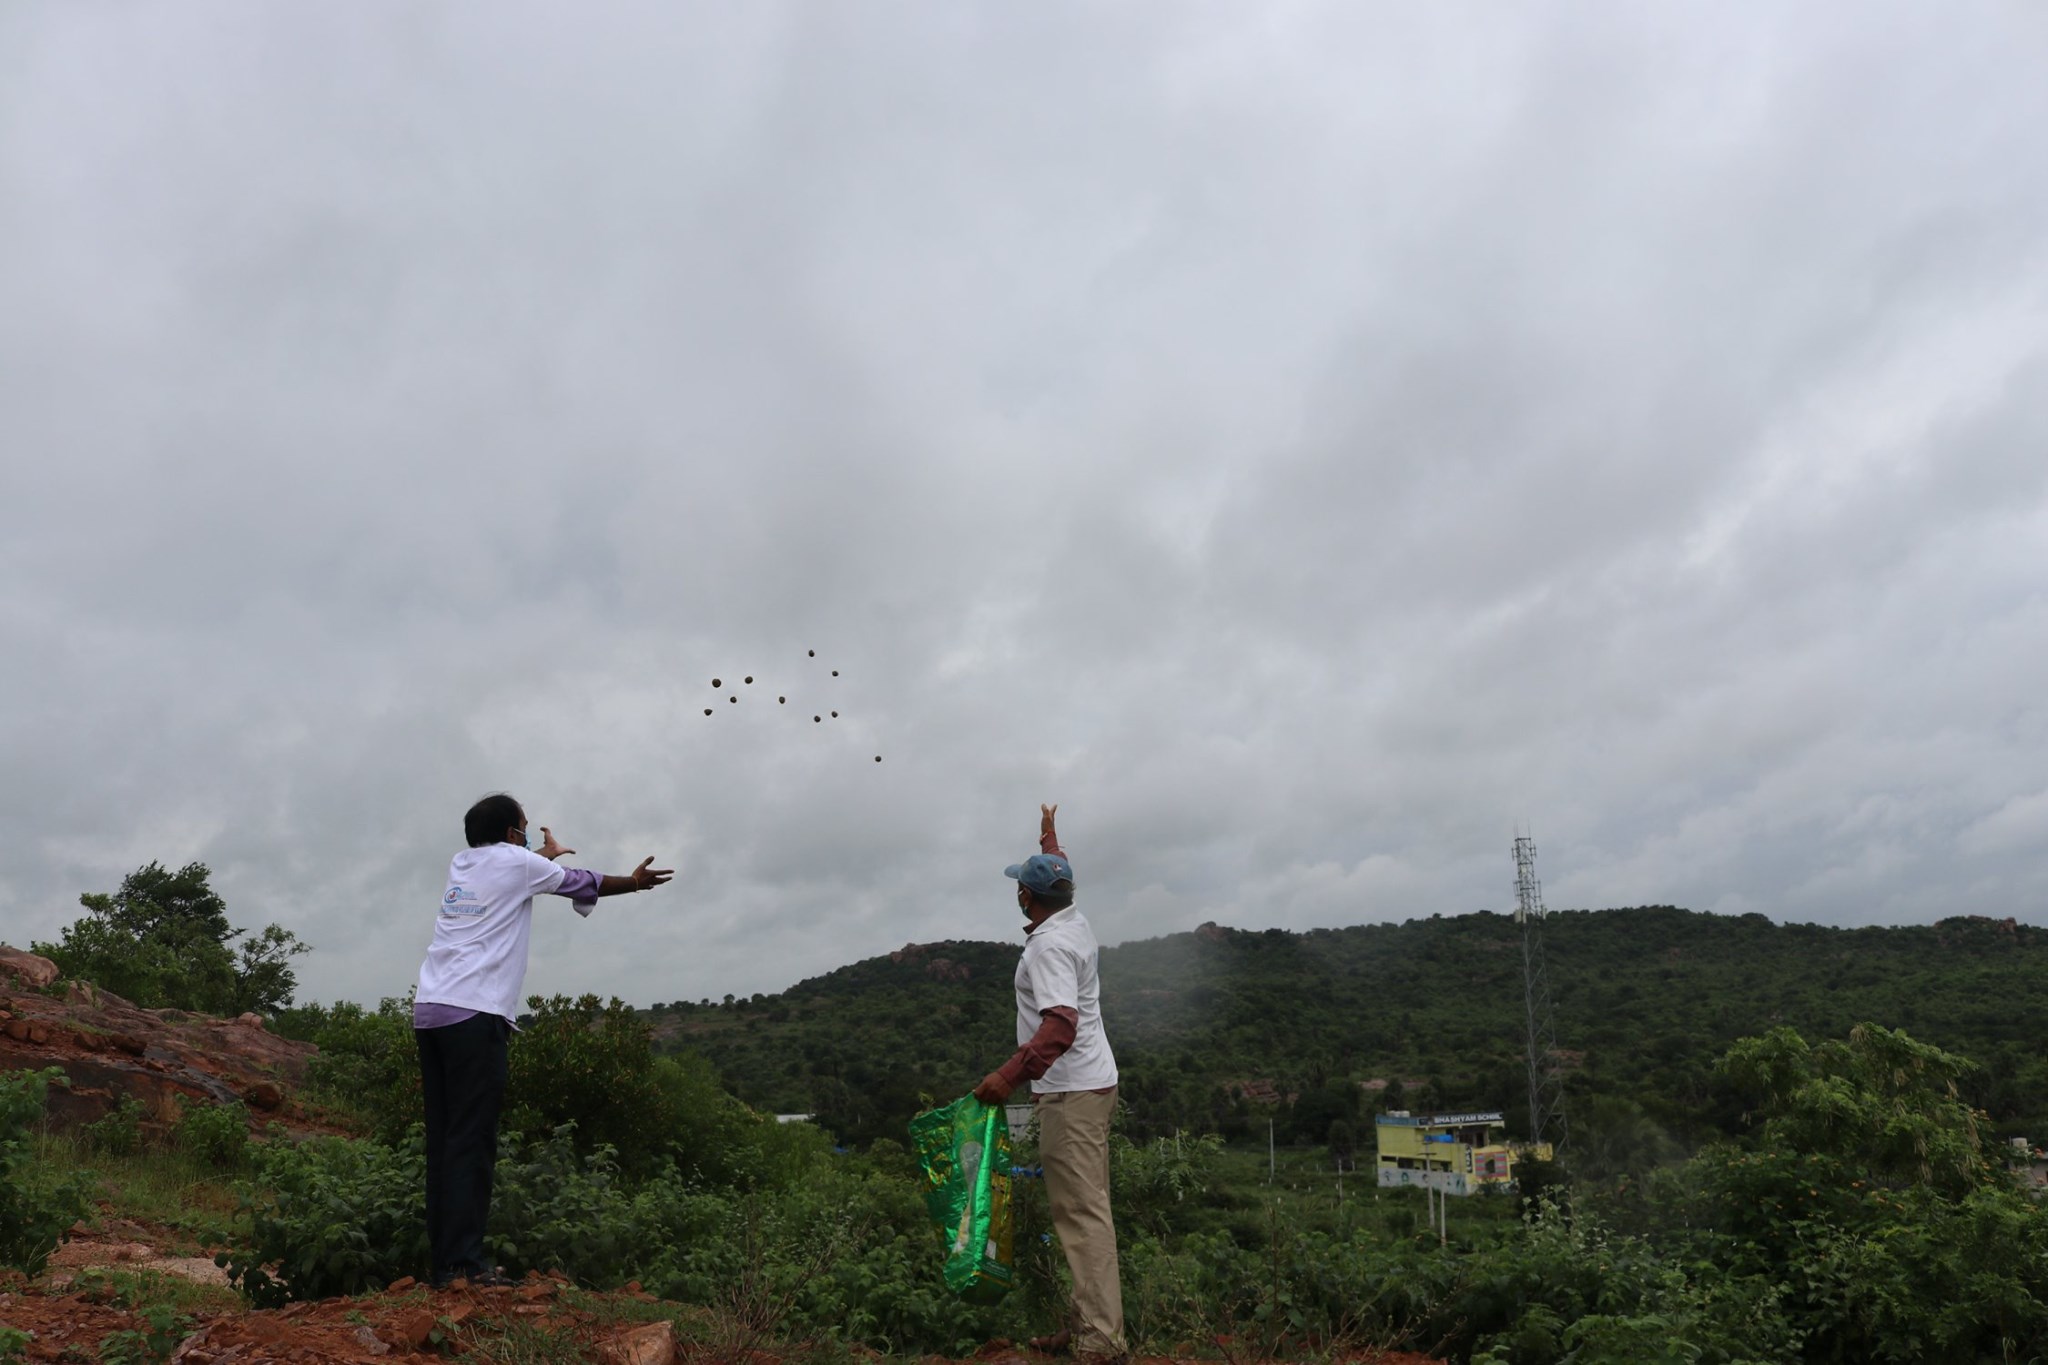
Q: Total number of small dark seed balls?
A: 10